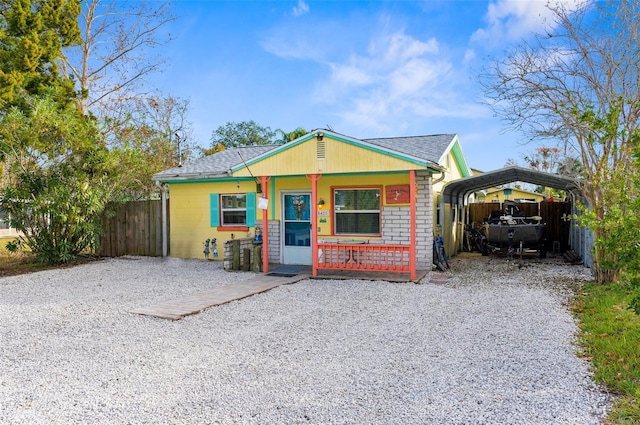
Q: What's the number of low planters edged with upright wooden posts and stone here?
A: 1